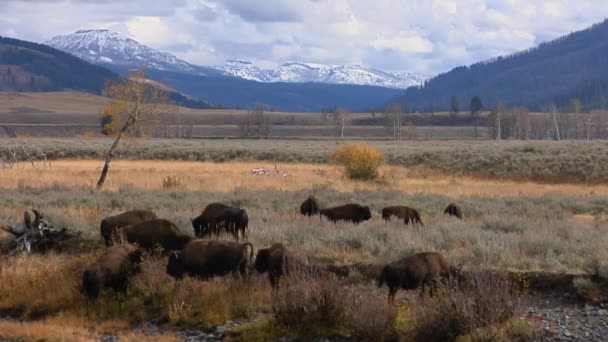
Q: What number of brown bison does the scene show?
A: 11